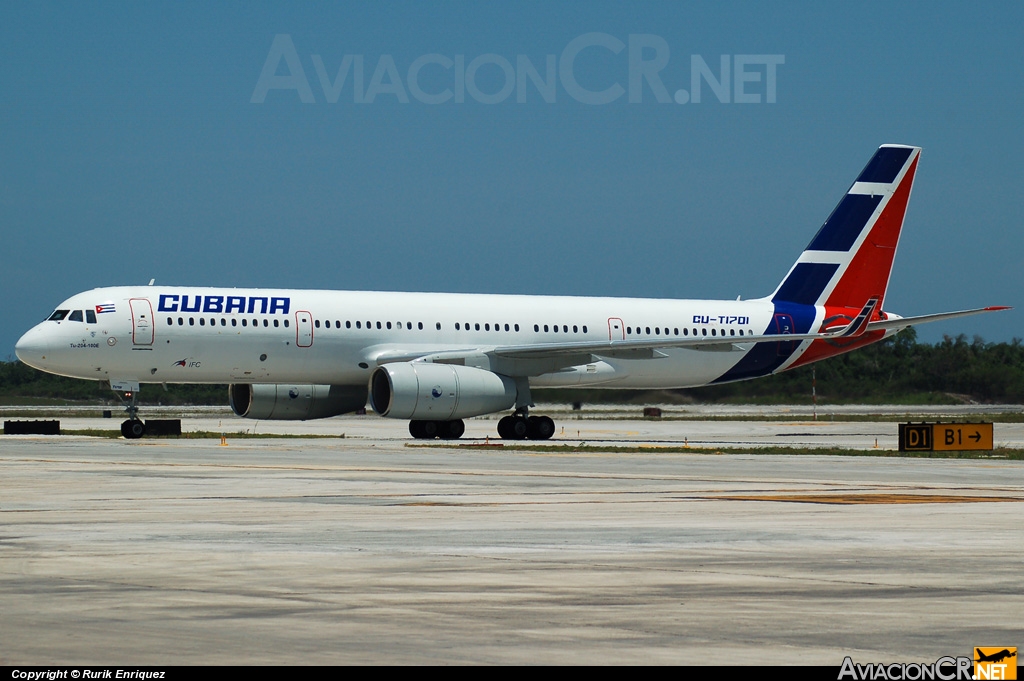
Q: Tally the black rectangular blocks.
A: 2